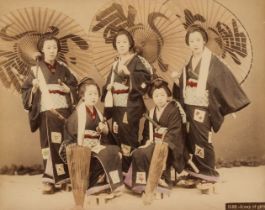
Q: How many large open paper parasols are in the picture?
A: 3